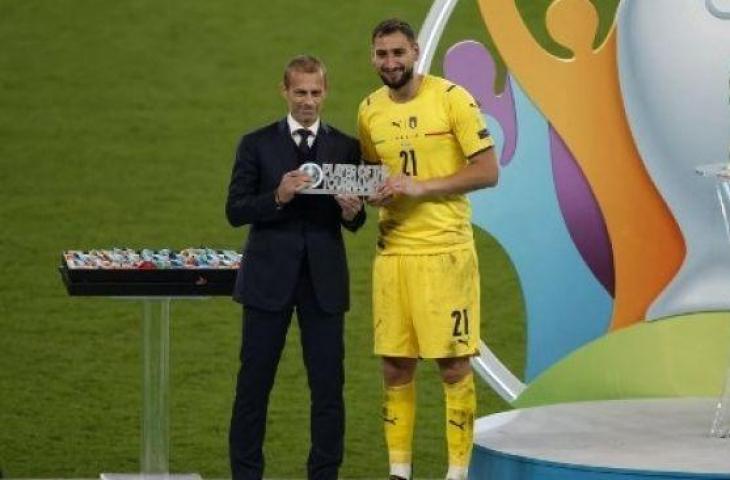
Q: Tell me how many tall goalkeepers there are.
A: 1